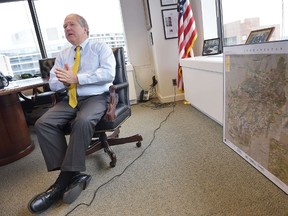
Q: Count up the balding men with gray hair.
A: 1